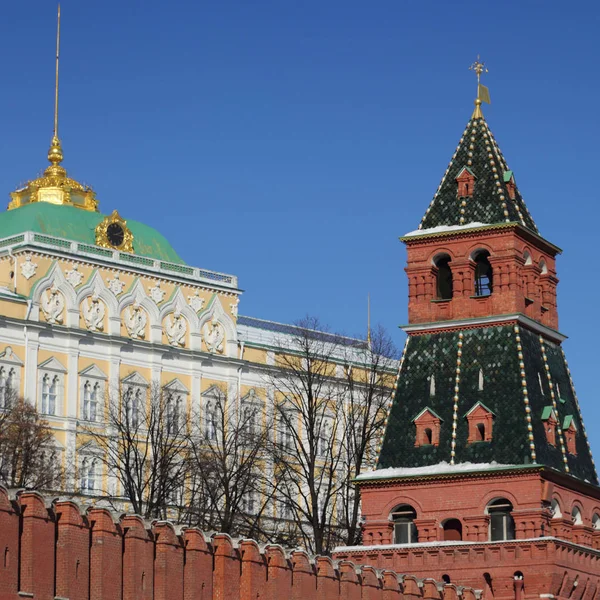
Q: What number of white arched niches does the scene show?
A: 5